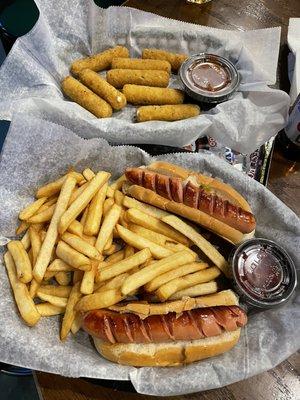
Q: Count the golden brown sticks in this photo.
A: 8